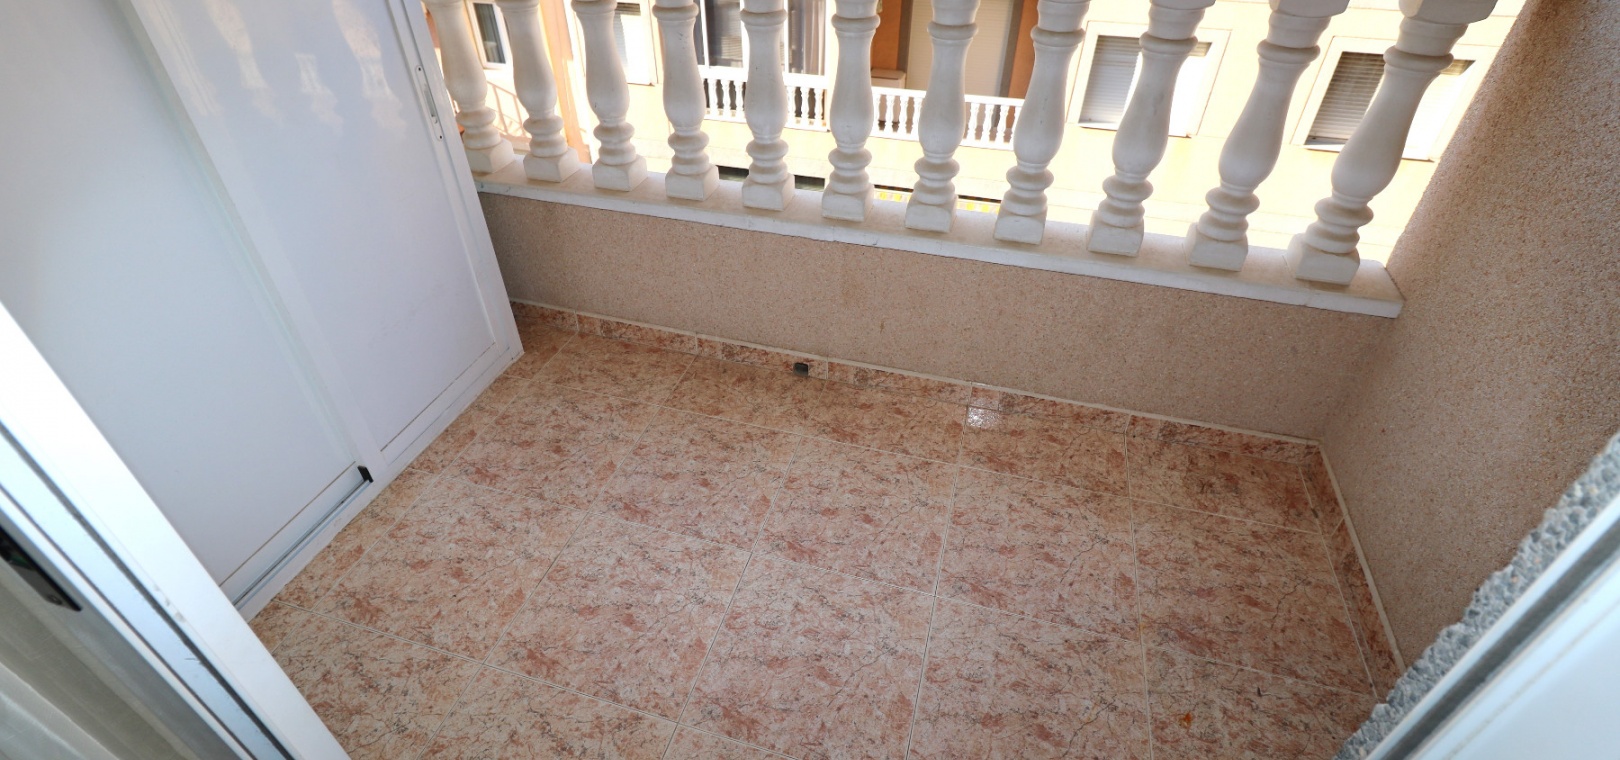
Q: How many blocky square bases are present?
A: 11